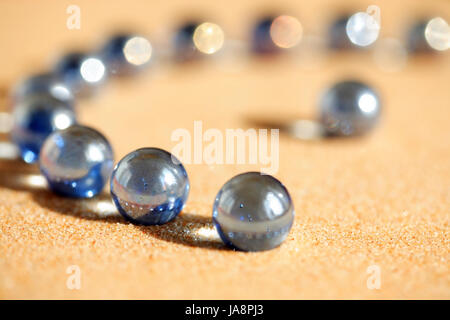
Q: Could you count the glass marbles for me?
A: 12